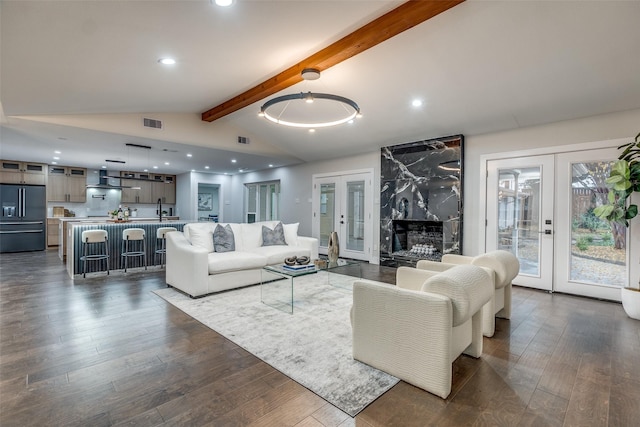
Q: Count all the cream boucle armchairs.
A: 2